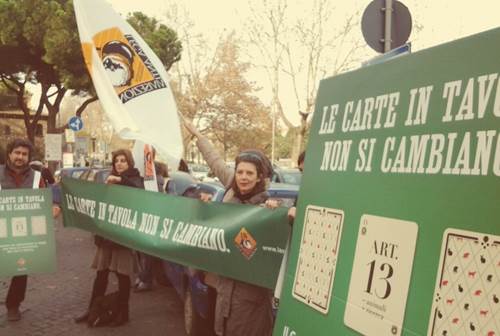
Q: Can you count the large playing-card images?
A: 3